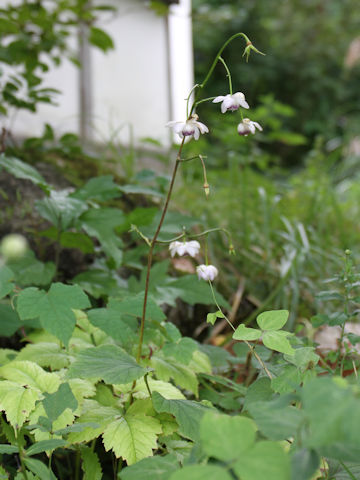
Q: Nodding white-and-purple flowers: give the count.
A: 5